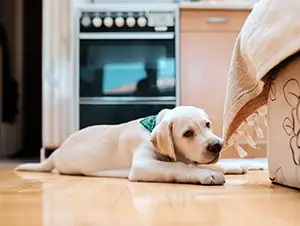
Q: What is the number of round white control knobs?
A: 6